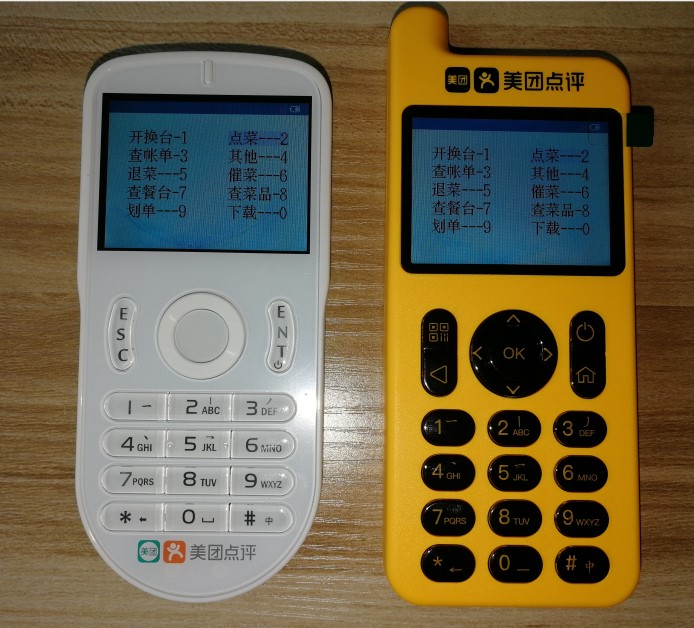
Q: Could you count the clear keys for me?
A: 14